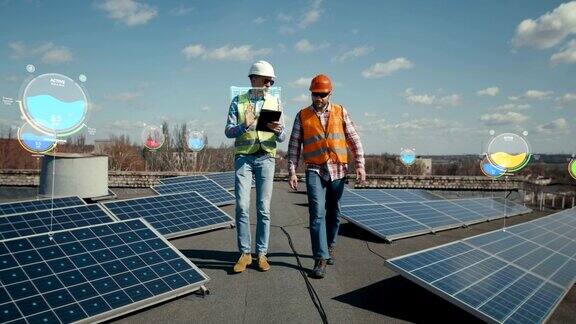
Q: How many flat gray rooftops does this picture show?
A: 1